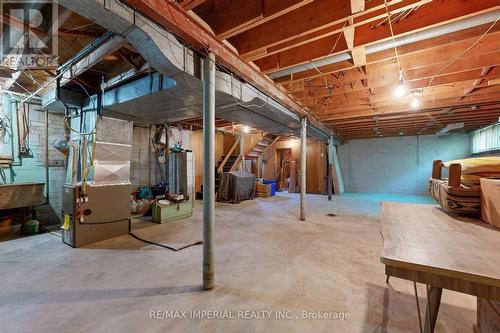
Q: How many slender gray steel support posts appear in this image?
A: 3